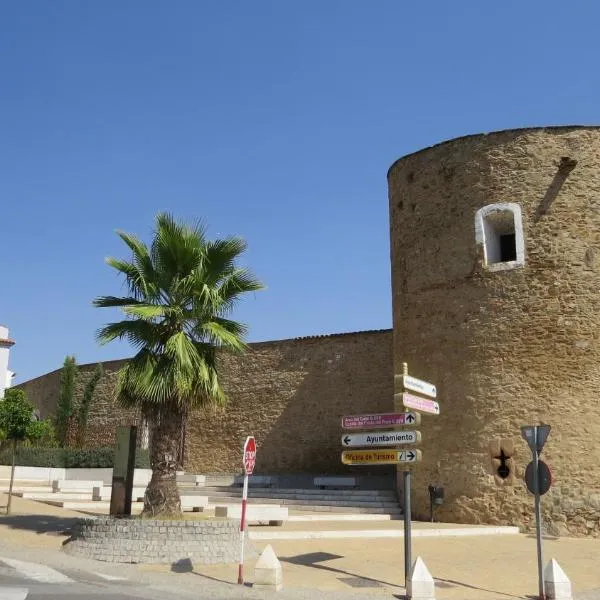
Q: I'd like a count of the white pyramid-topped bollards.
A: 3